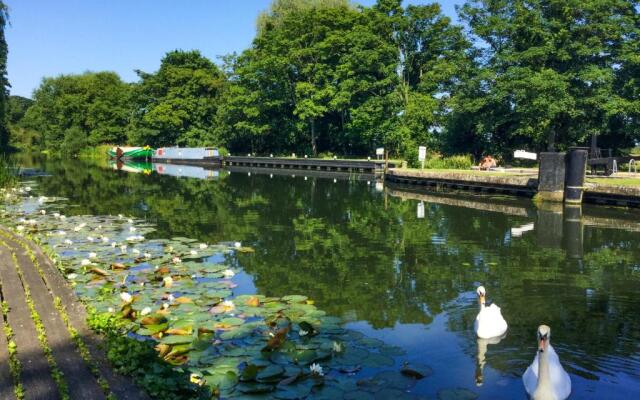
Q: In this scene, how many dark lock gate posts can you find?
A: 2